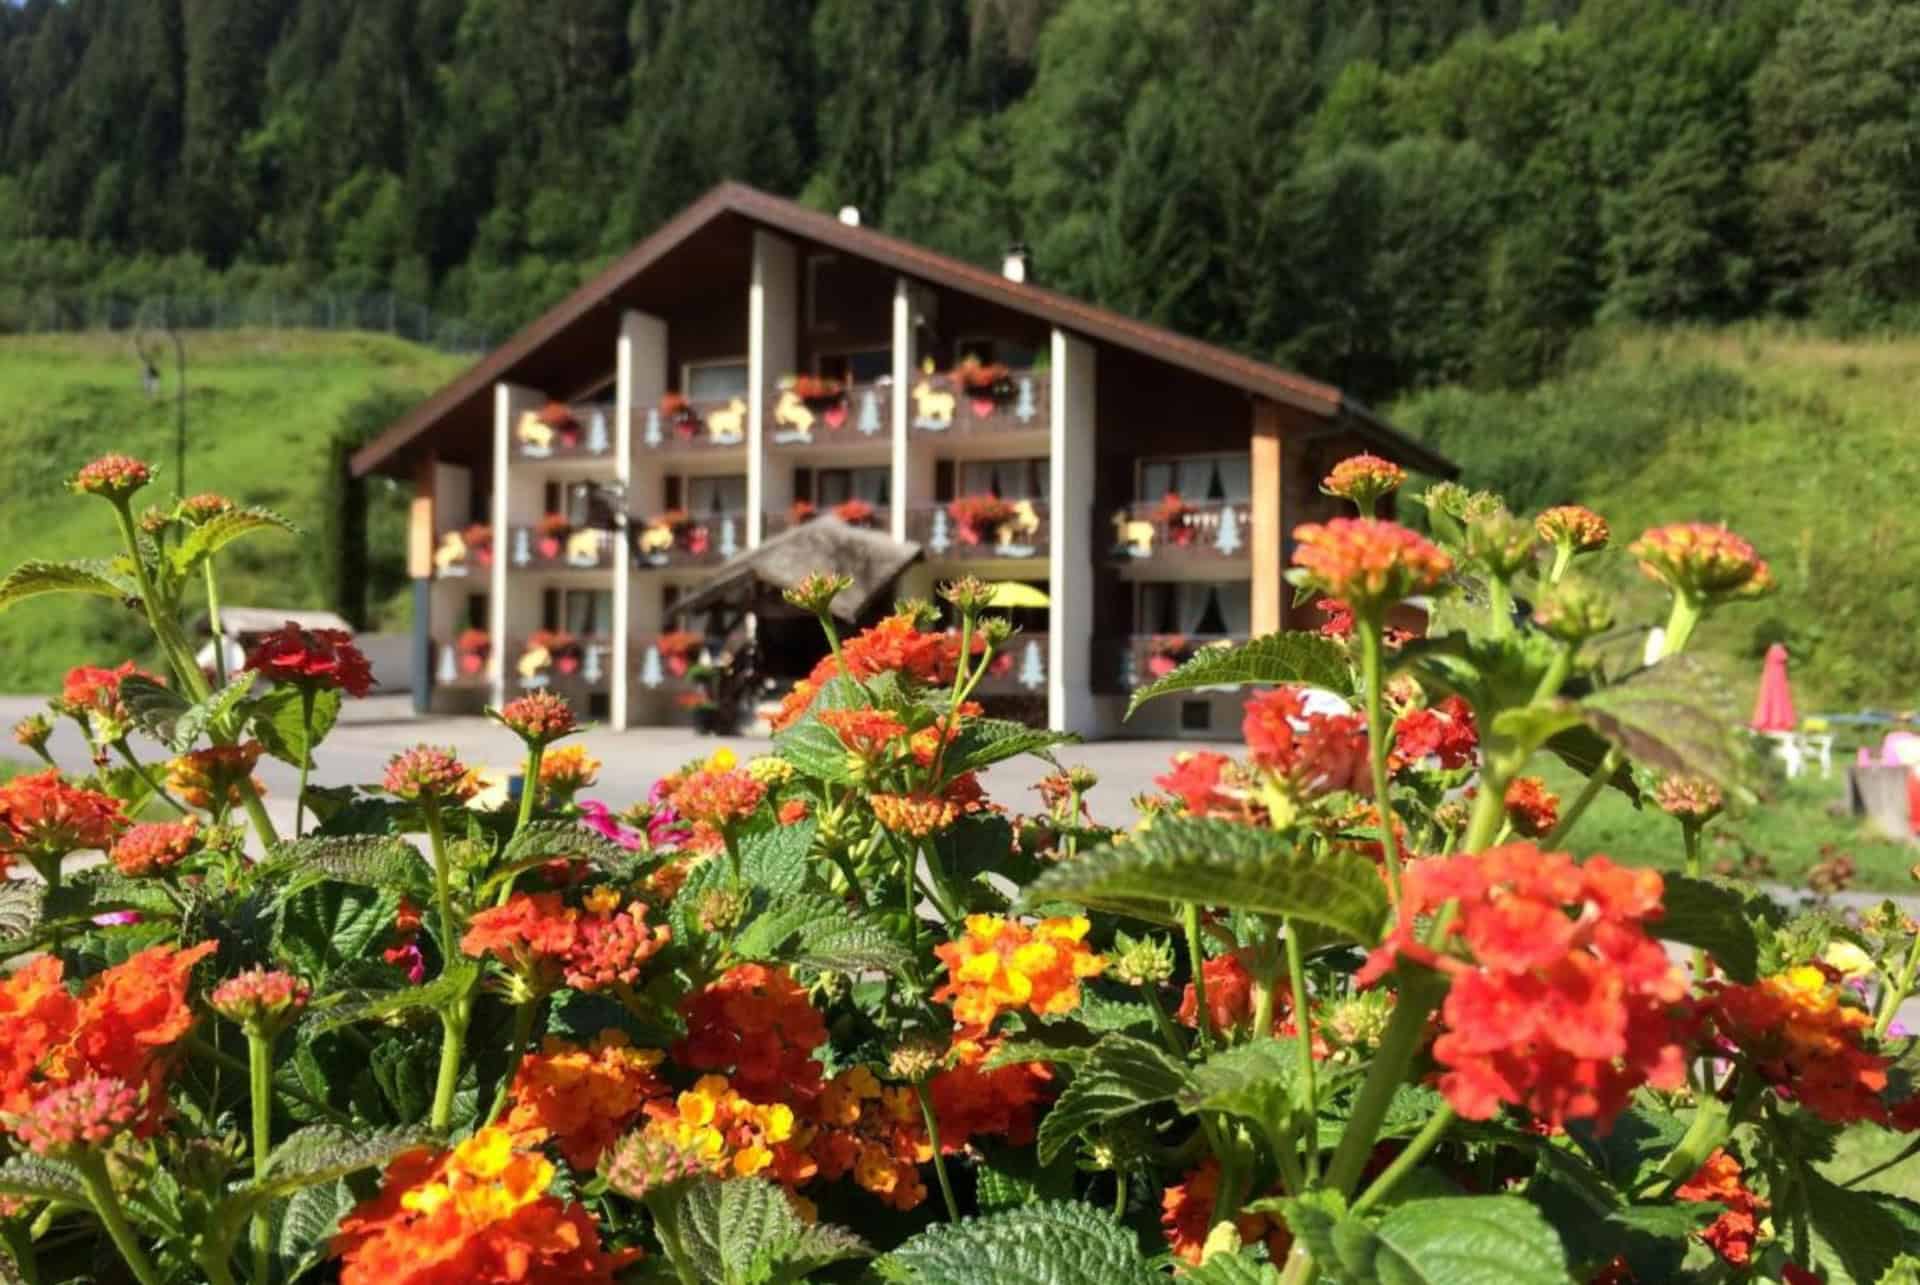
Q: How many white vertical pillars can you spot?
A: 5